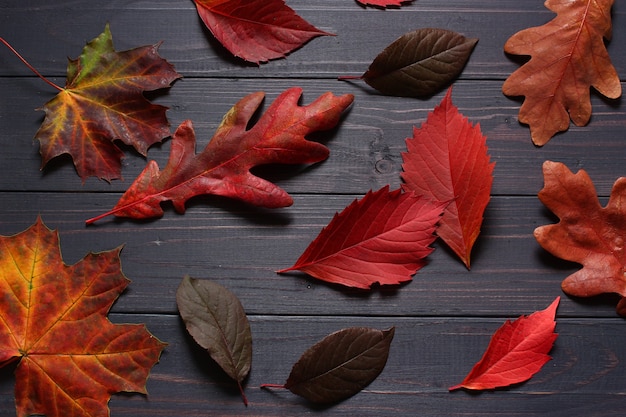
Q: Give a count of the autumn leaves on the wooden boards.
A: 13